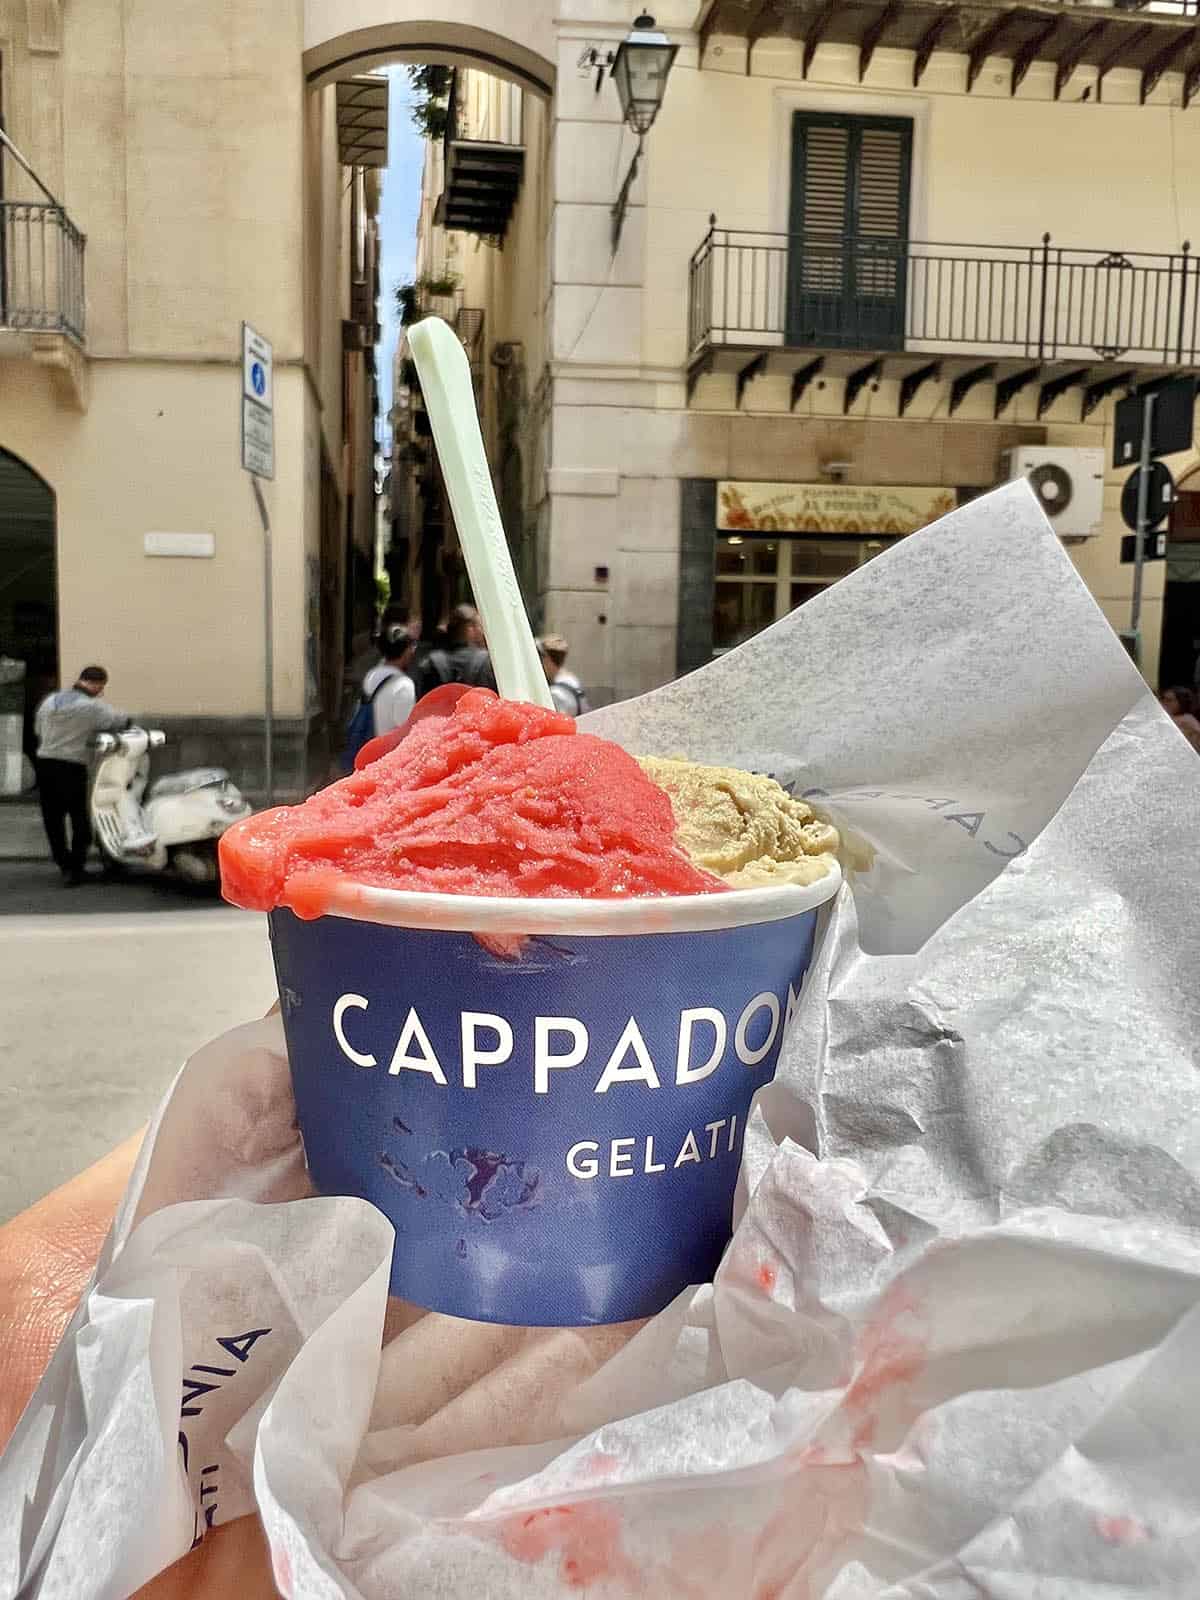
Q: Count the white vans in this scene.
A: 0